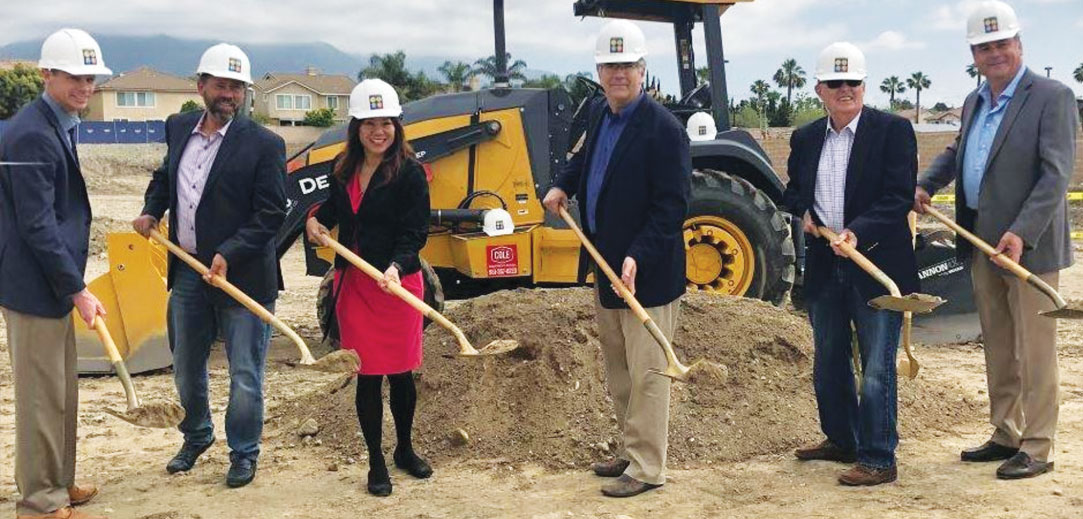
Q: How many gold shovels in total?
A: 7